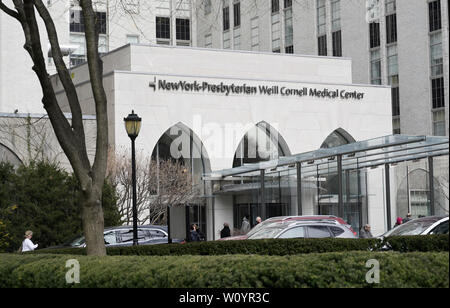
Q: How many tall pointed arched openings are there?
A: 3